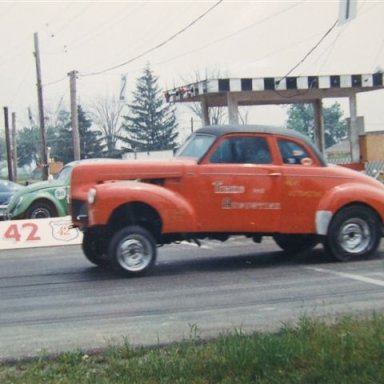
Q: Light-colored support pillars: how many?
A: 4